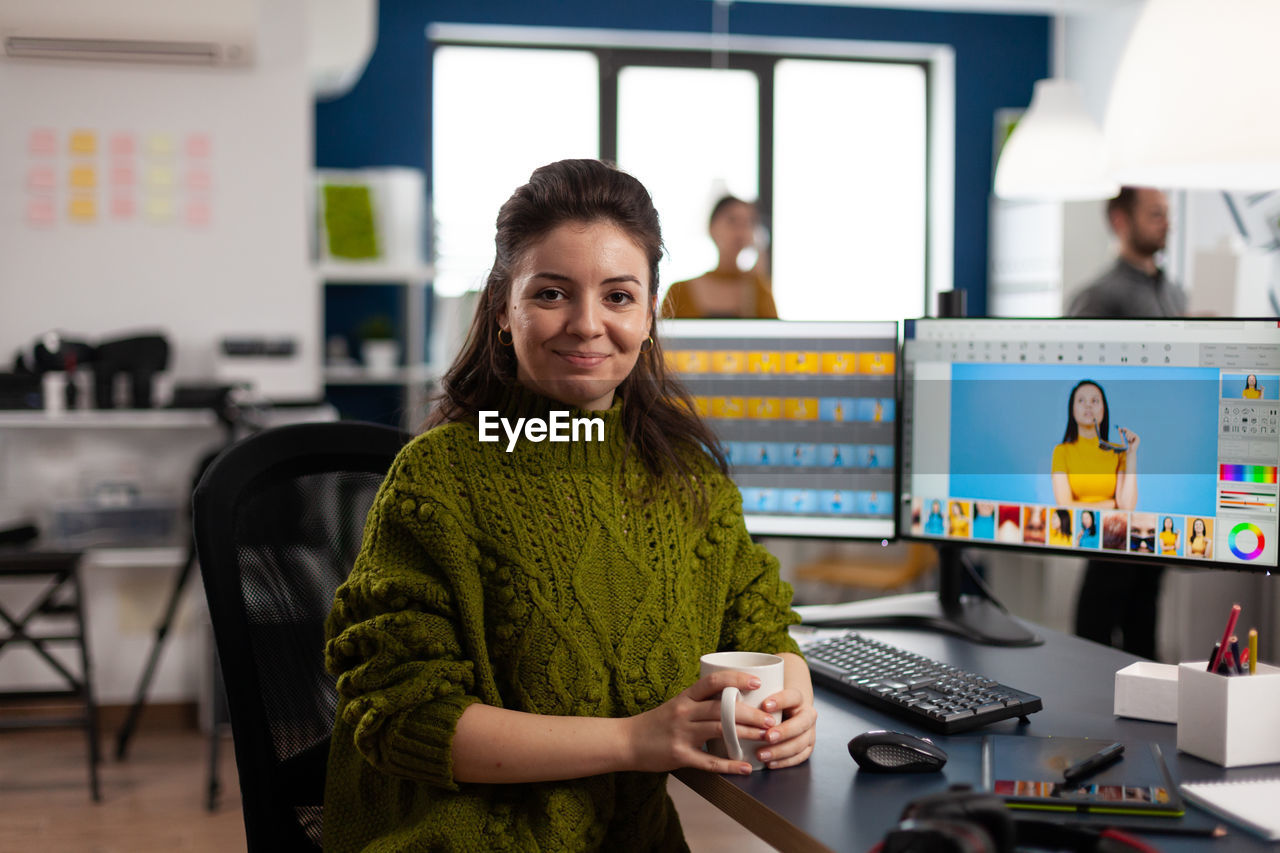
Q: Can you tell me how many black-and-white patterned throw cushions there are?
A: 0